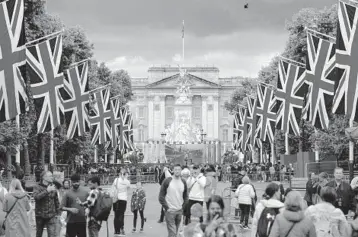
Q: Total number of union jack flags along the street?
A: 14